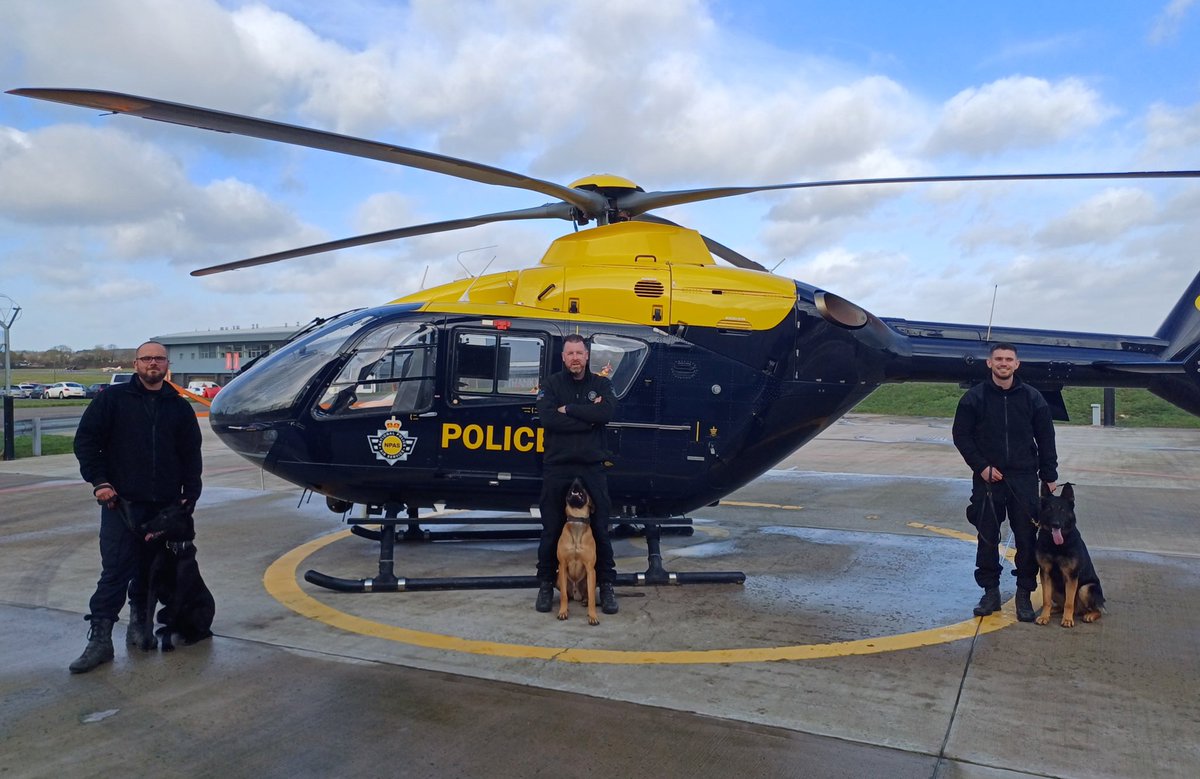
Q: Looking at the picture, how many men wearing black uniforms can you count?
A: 3